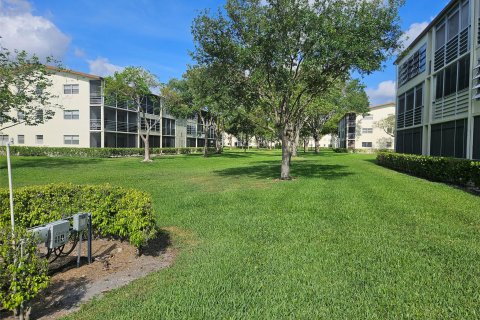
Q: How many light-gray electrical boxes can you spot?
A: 3